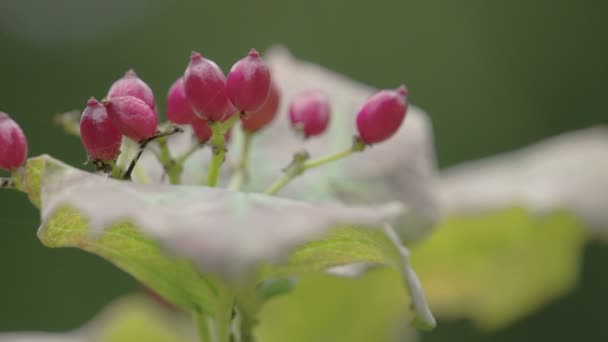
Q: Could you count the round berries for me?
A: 11